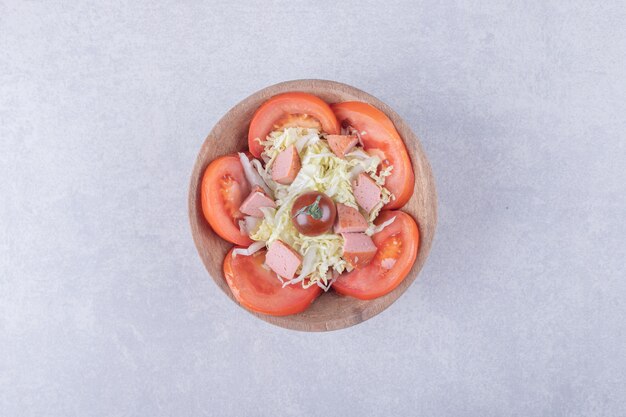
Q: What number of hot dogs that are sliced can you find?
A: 7